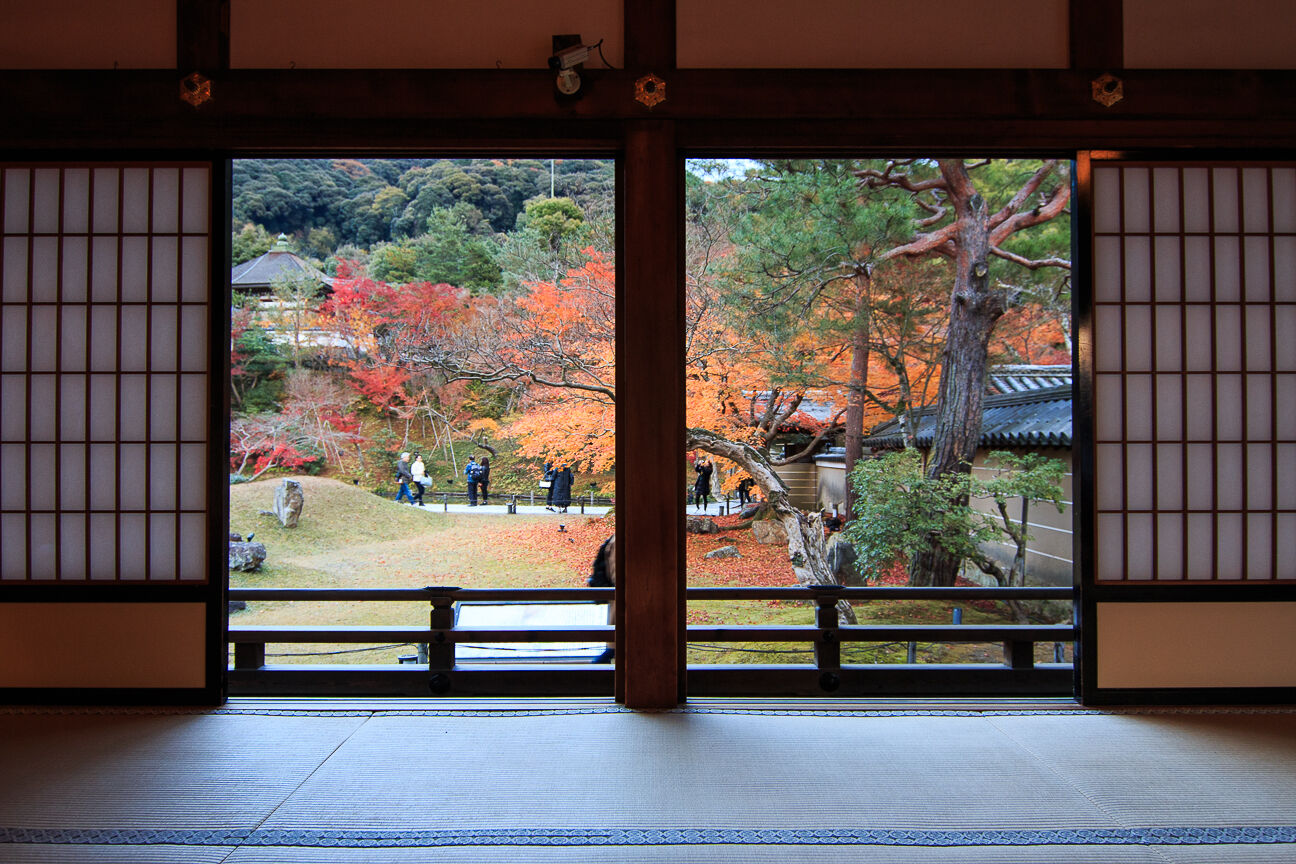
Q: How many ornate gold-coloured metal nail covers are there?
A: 3